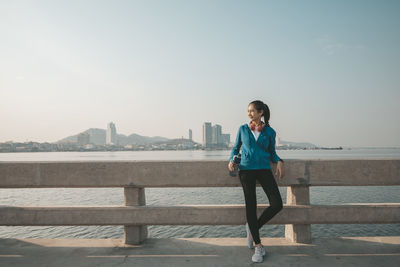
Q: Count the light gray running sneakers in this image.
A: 2